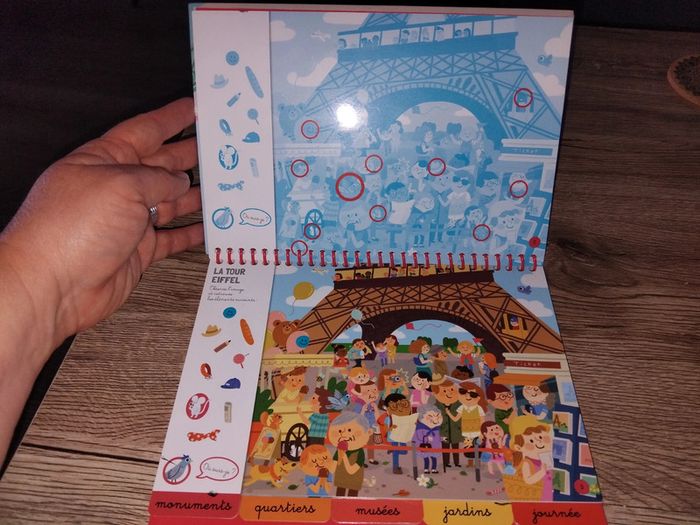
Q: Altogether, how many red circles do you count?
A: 11